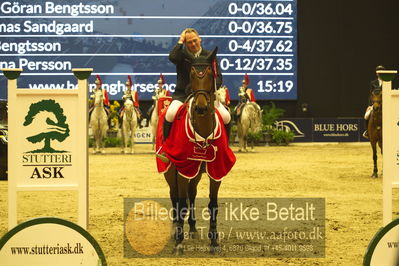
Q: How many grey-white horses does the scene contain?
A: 5